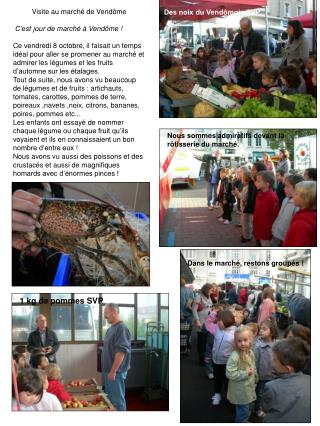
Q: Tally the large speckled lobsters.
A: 1